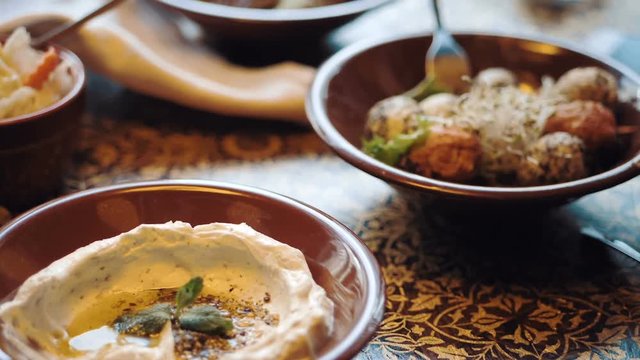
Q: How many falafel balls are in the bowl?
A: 7